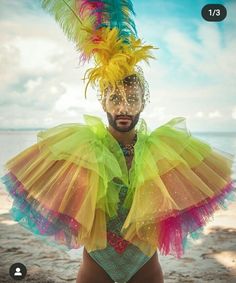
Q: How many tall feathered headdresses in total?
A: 1